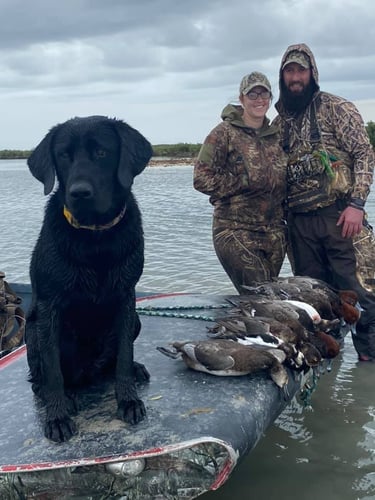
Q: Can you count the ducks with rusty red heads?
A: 3